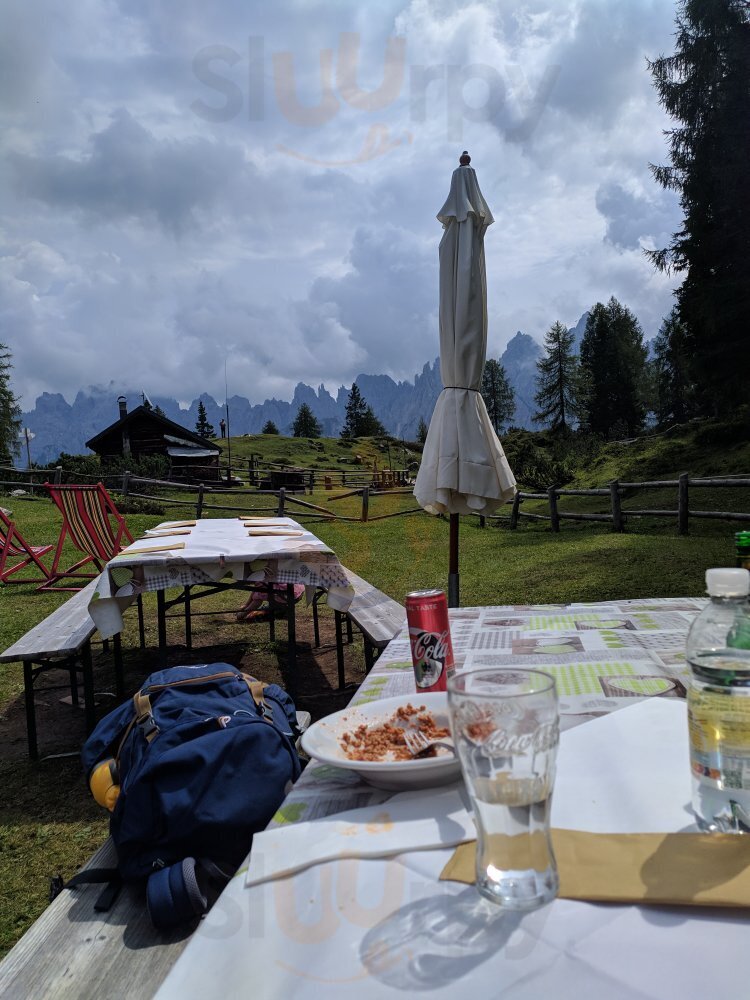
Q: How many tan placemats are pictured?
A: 7